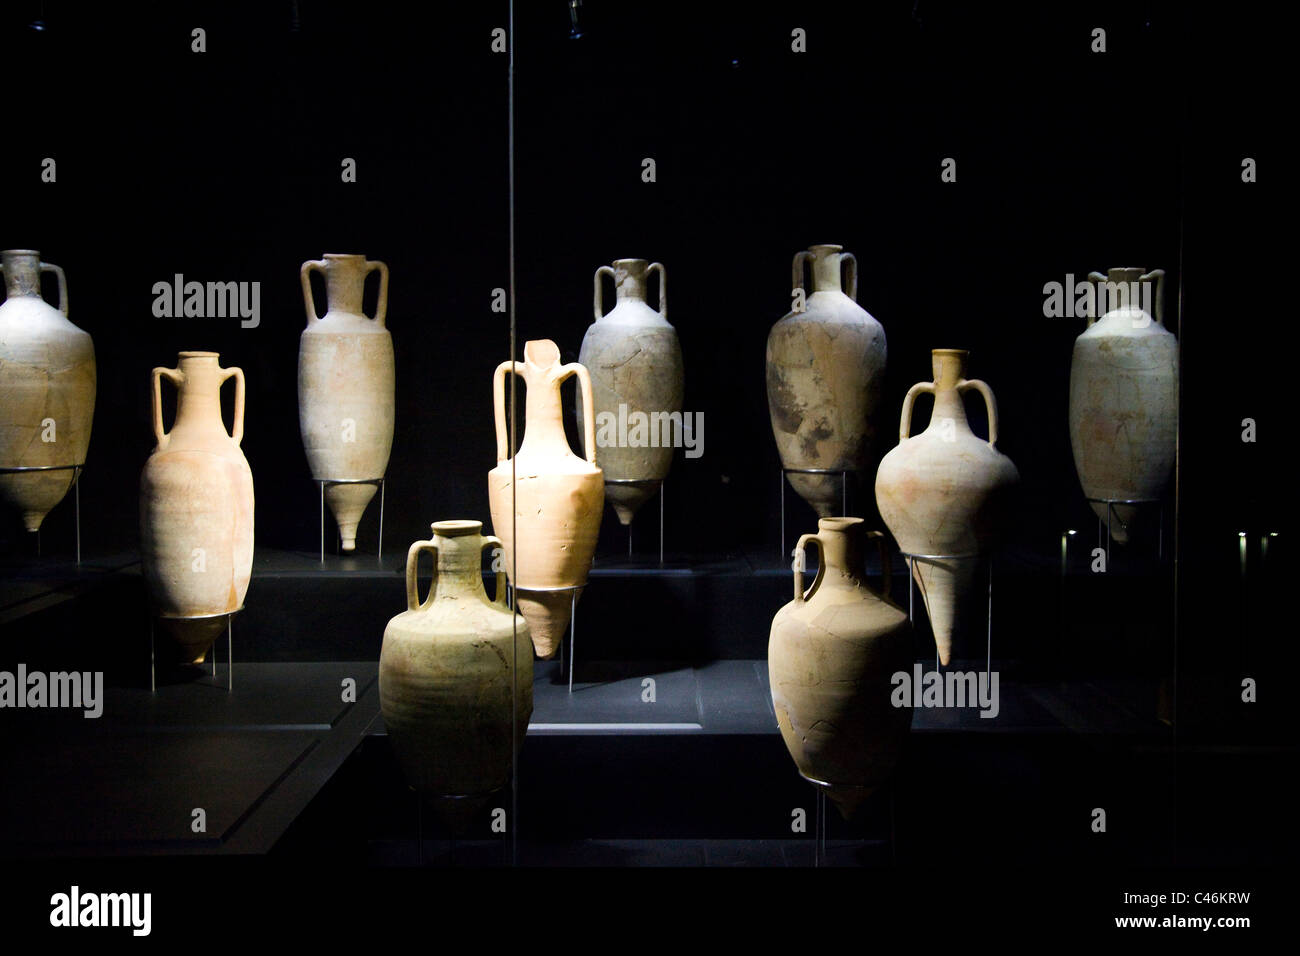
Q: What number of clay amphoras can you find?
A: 10